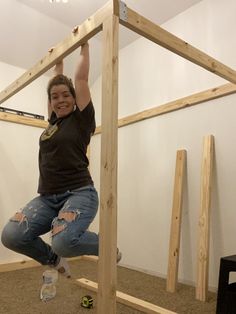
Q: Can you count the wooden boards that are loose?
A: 3